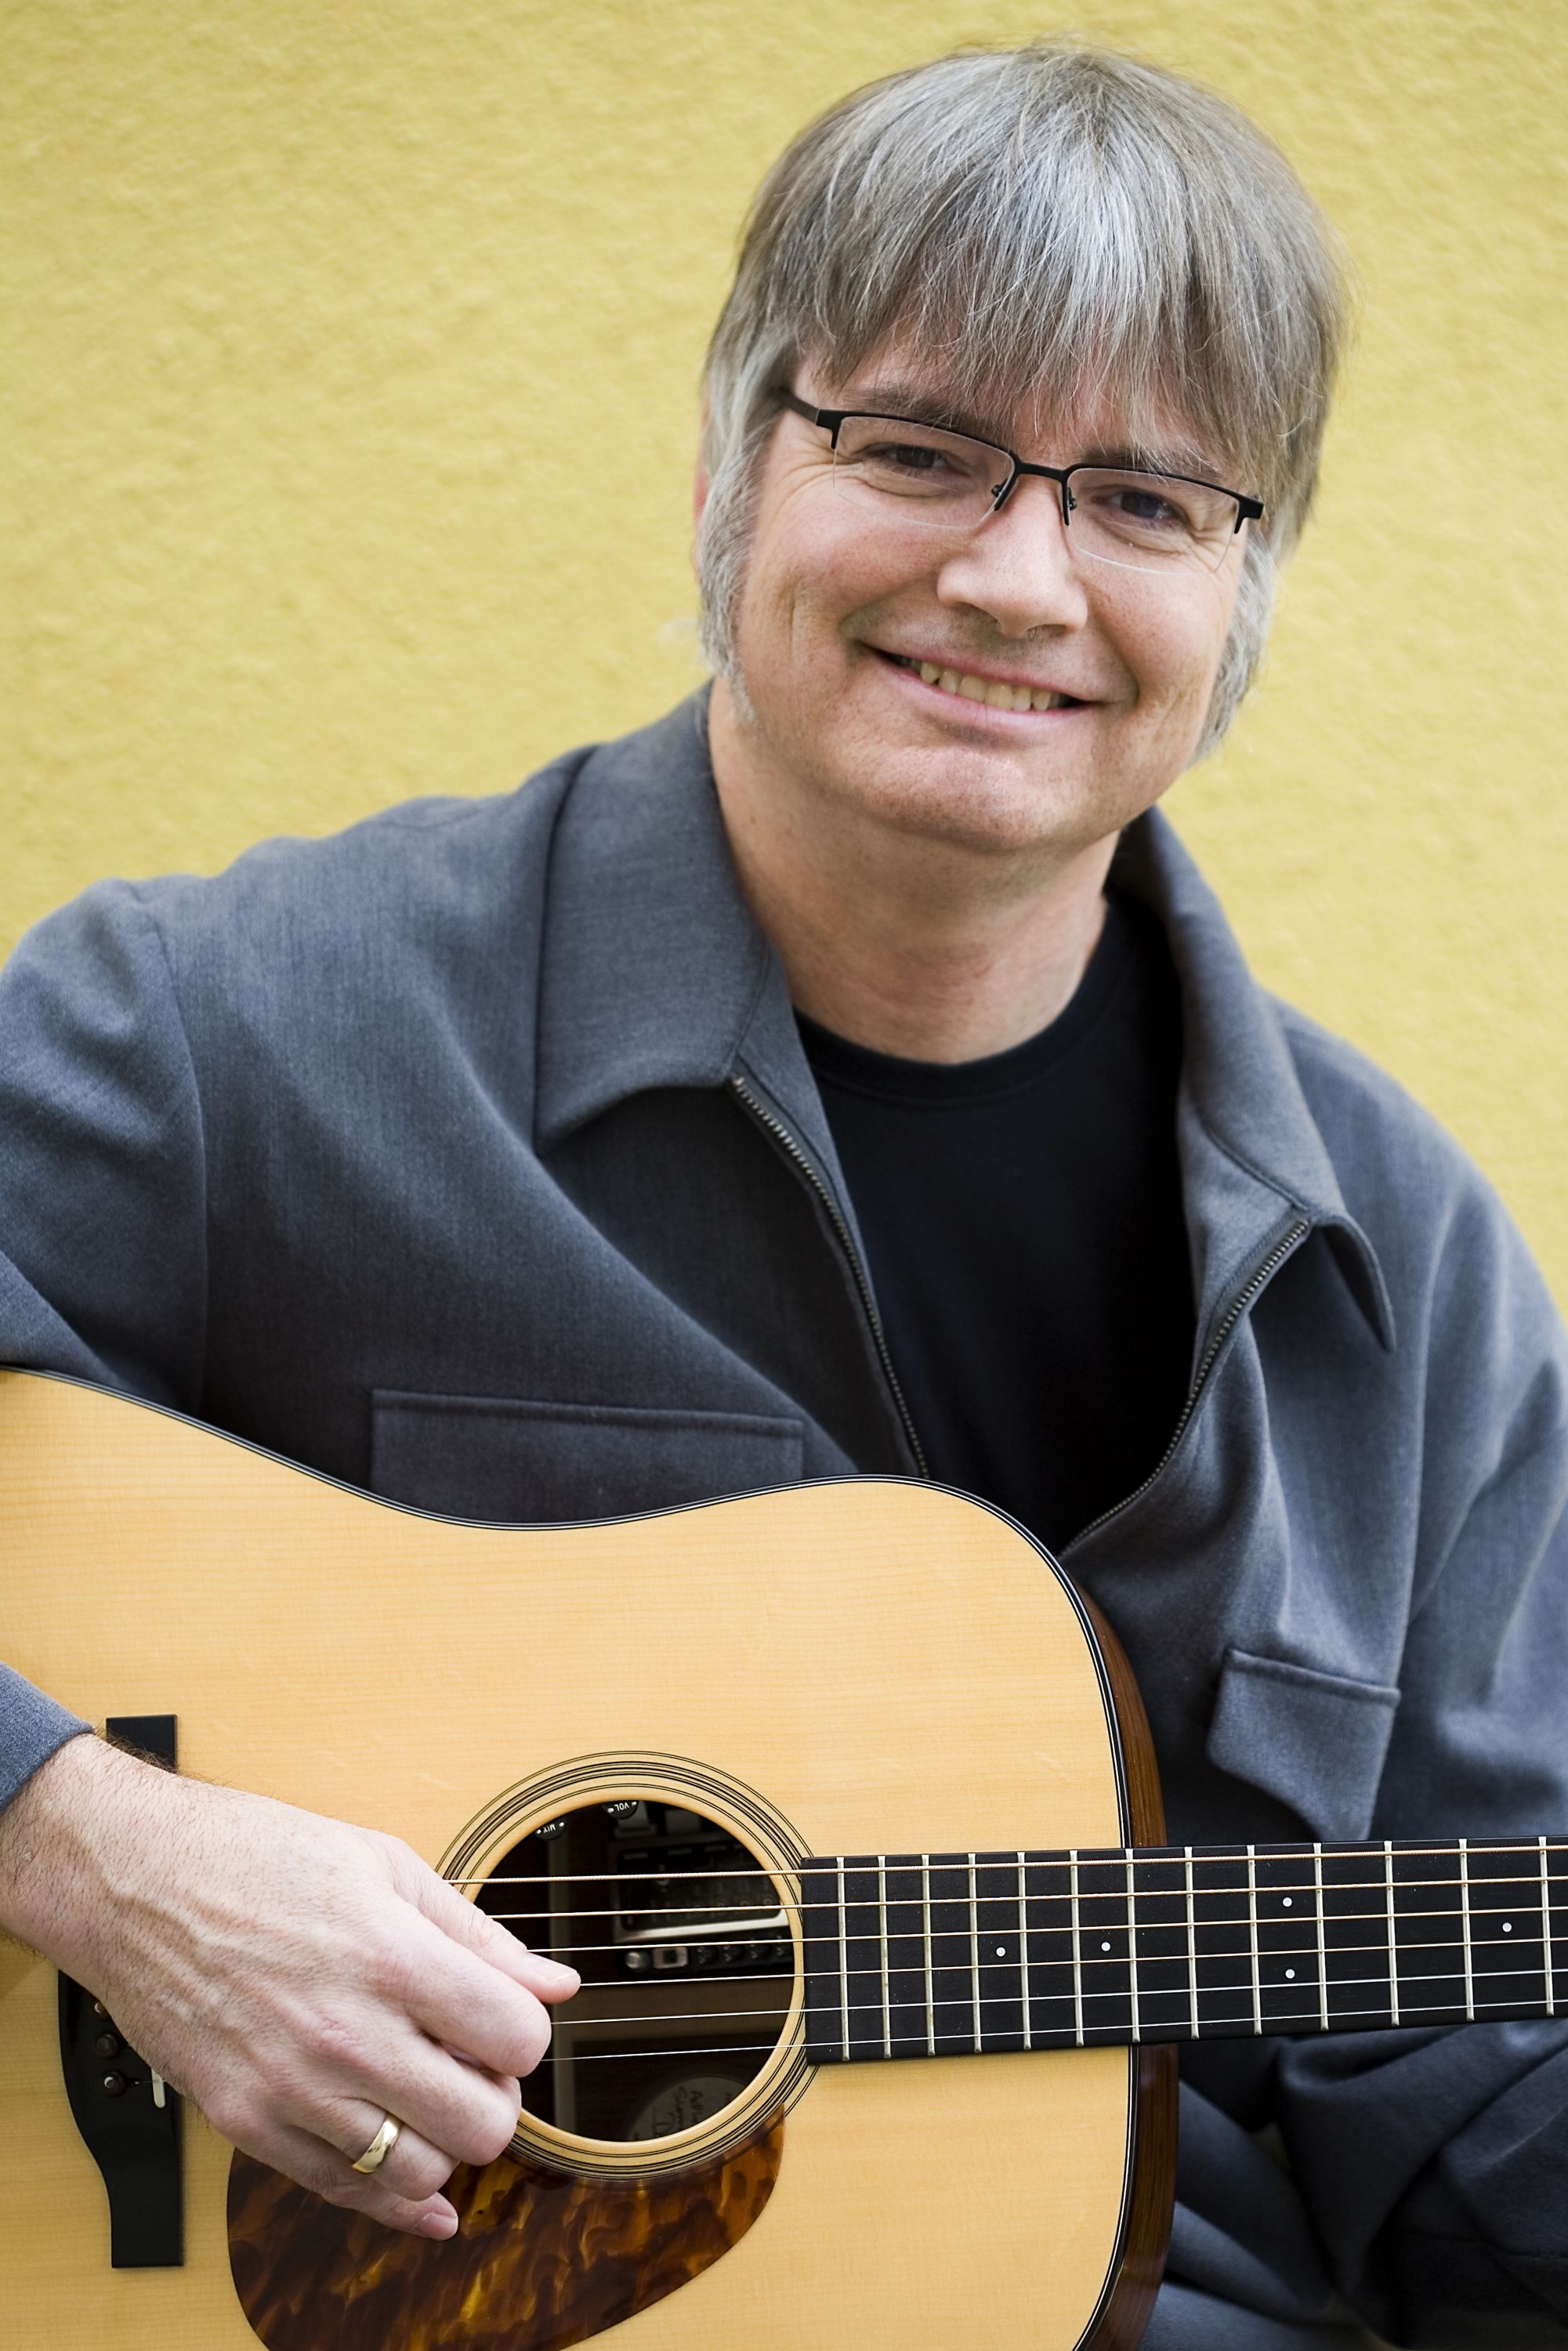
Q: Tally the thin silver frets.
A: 13